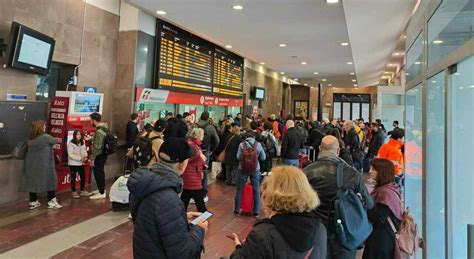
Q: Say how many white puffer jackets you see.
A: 1